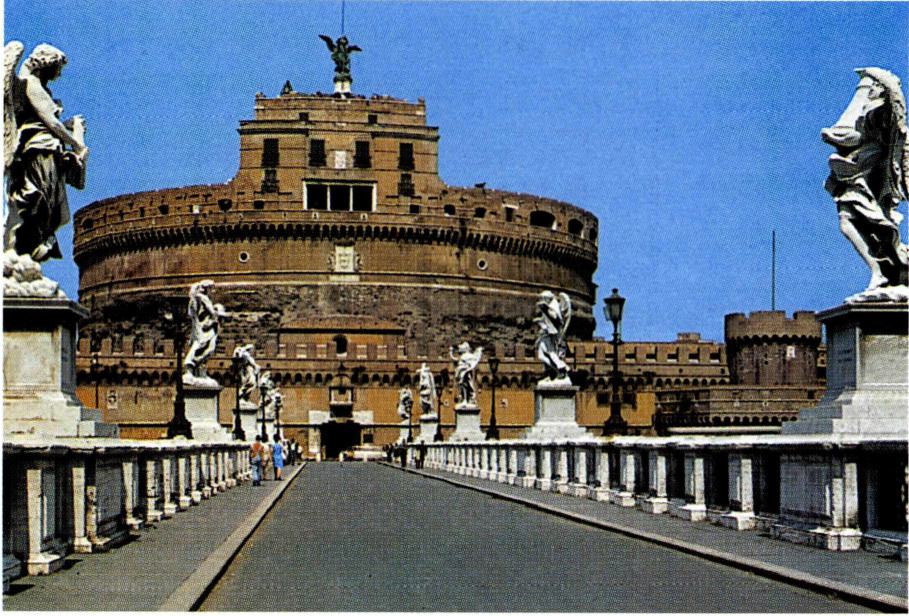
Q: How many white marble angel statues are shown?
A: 10